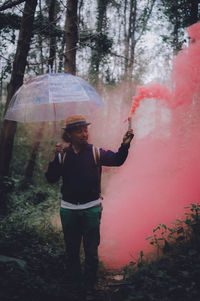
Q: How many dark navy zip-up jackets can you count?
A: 1